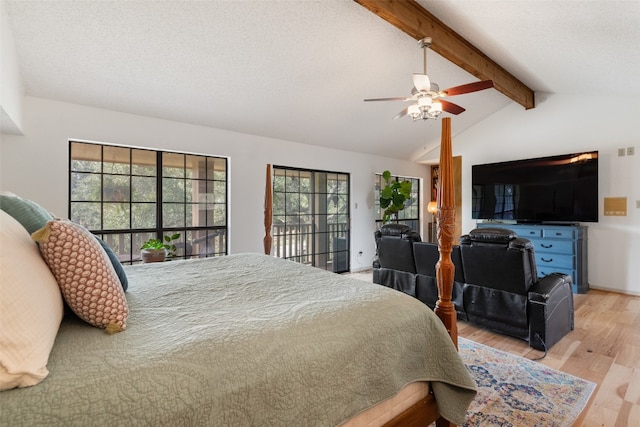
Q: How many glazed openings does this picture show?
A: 3